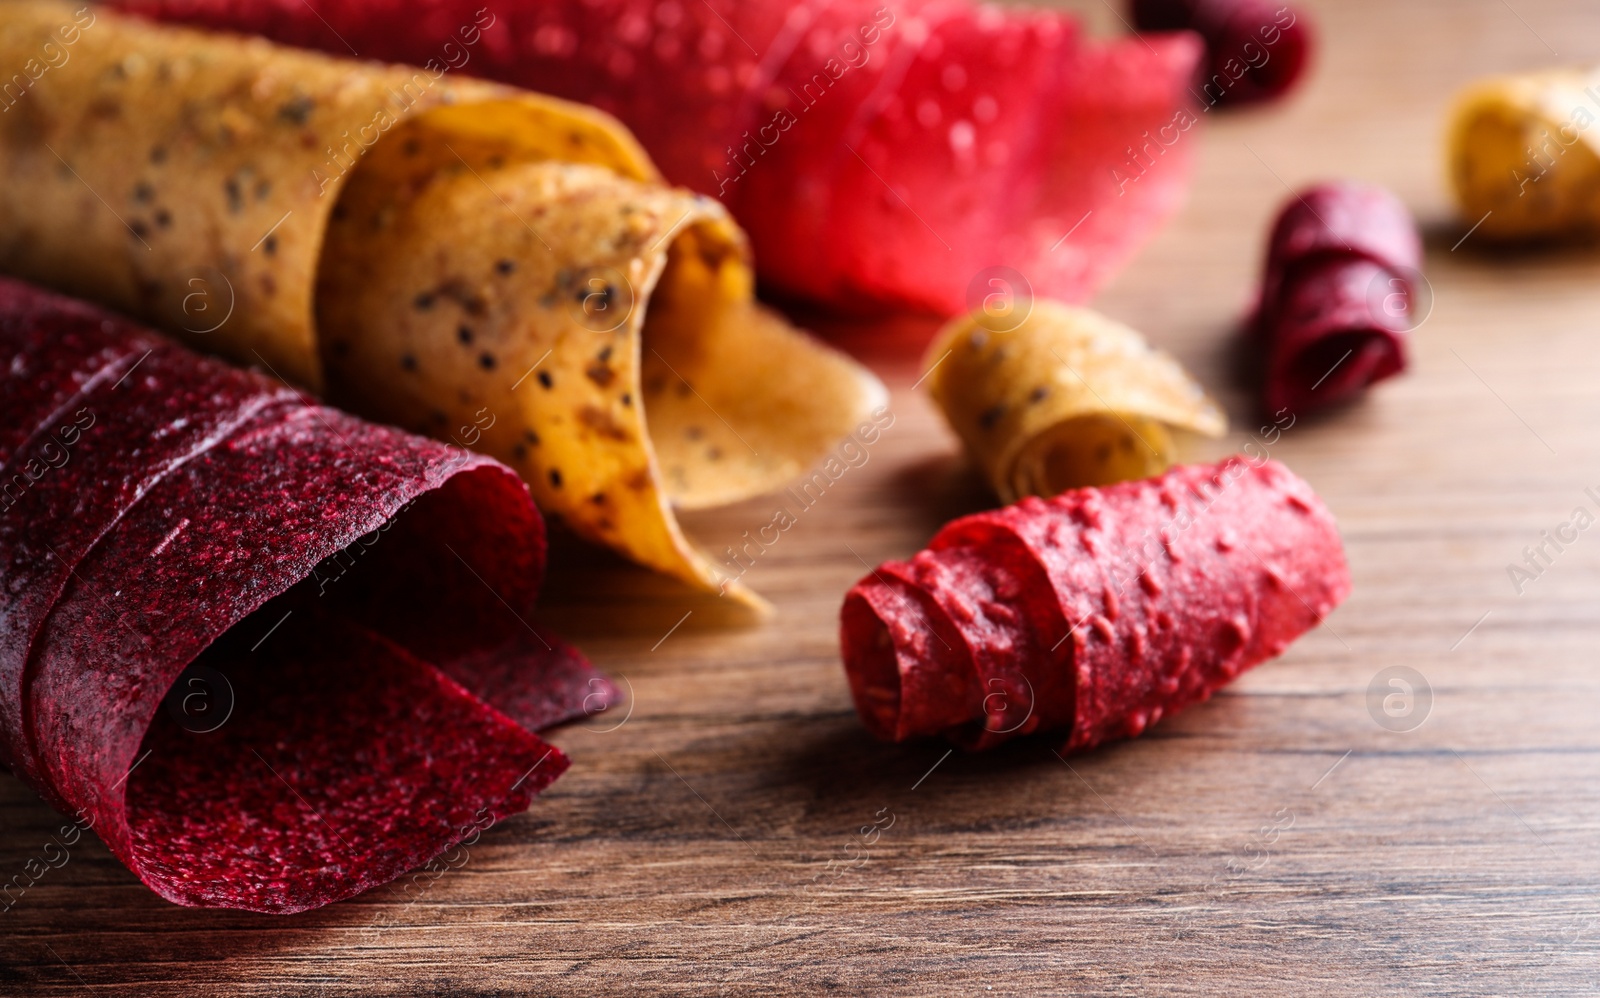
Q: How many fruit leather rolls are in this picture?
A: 8